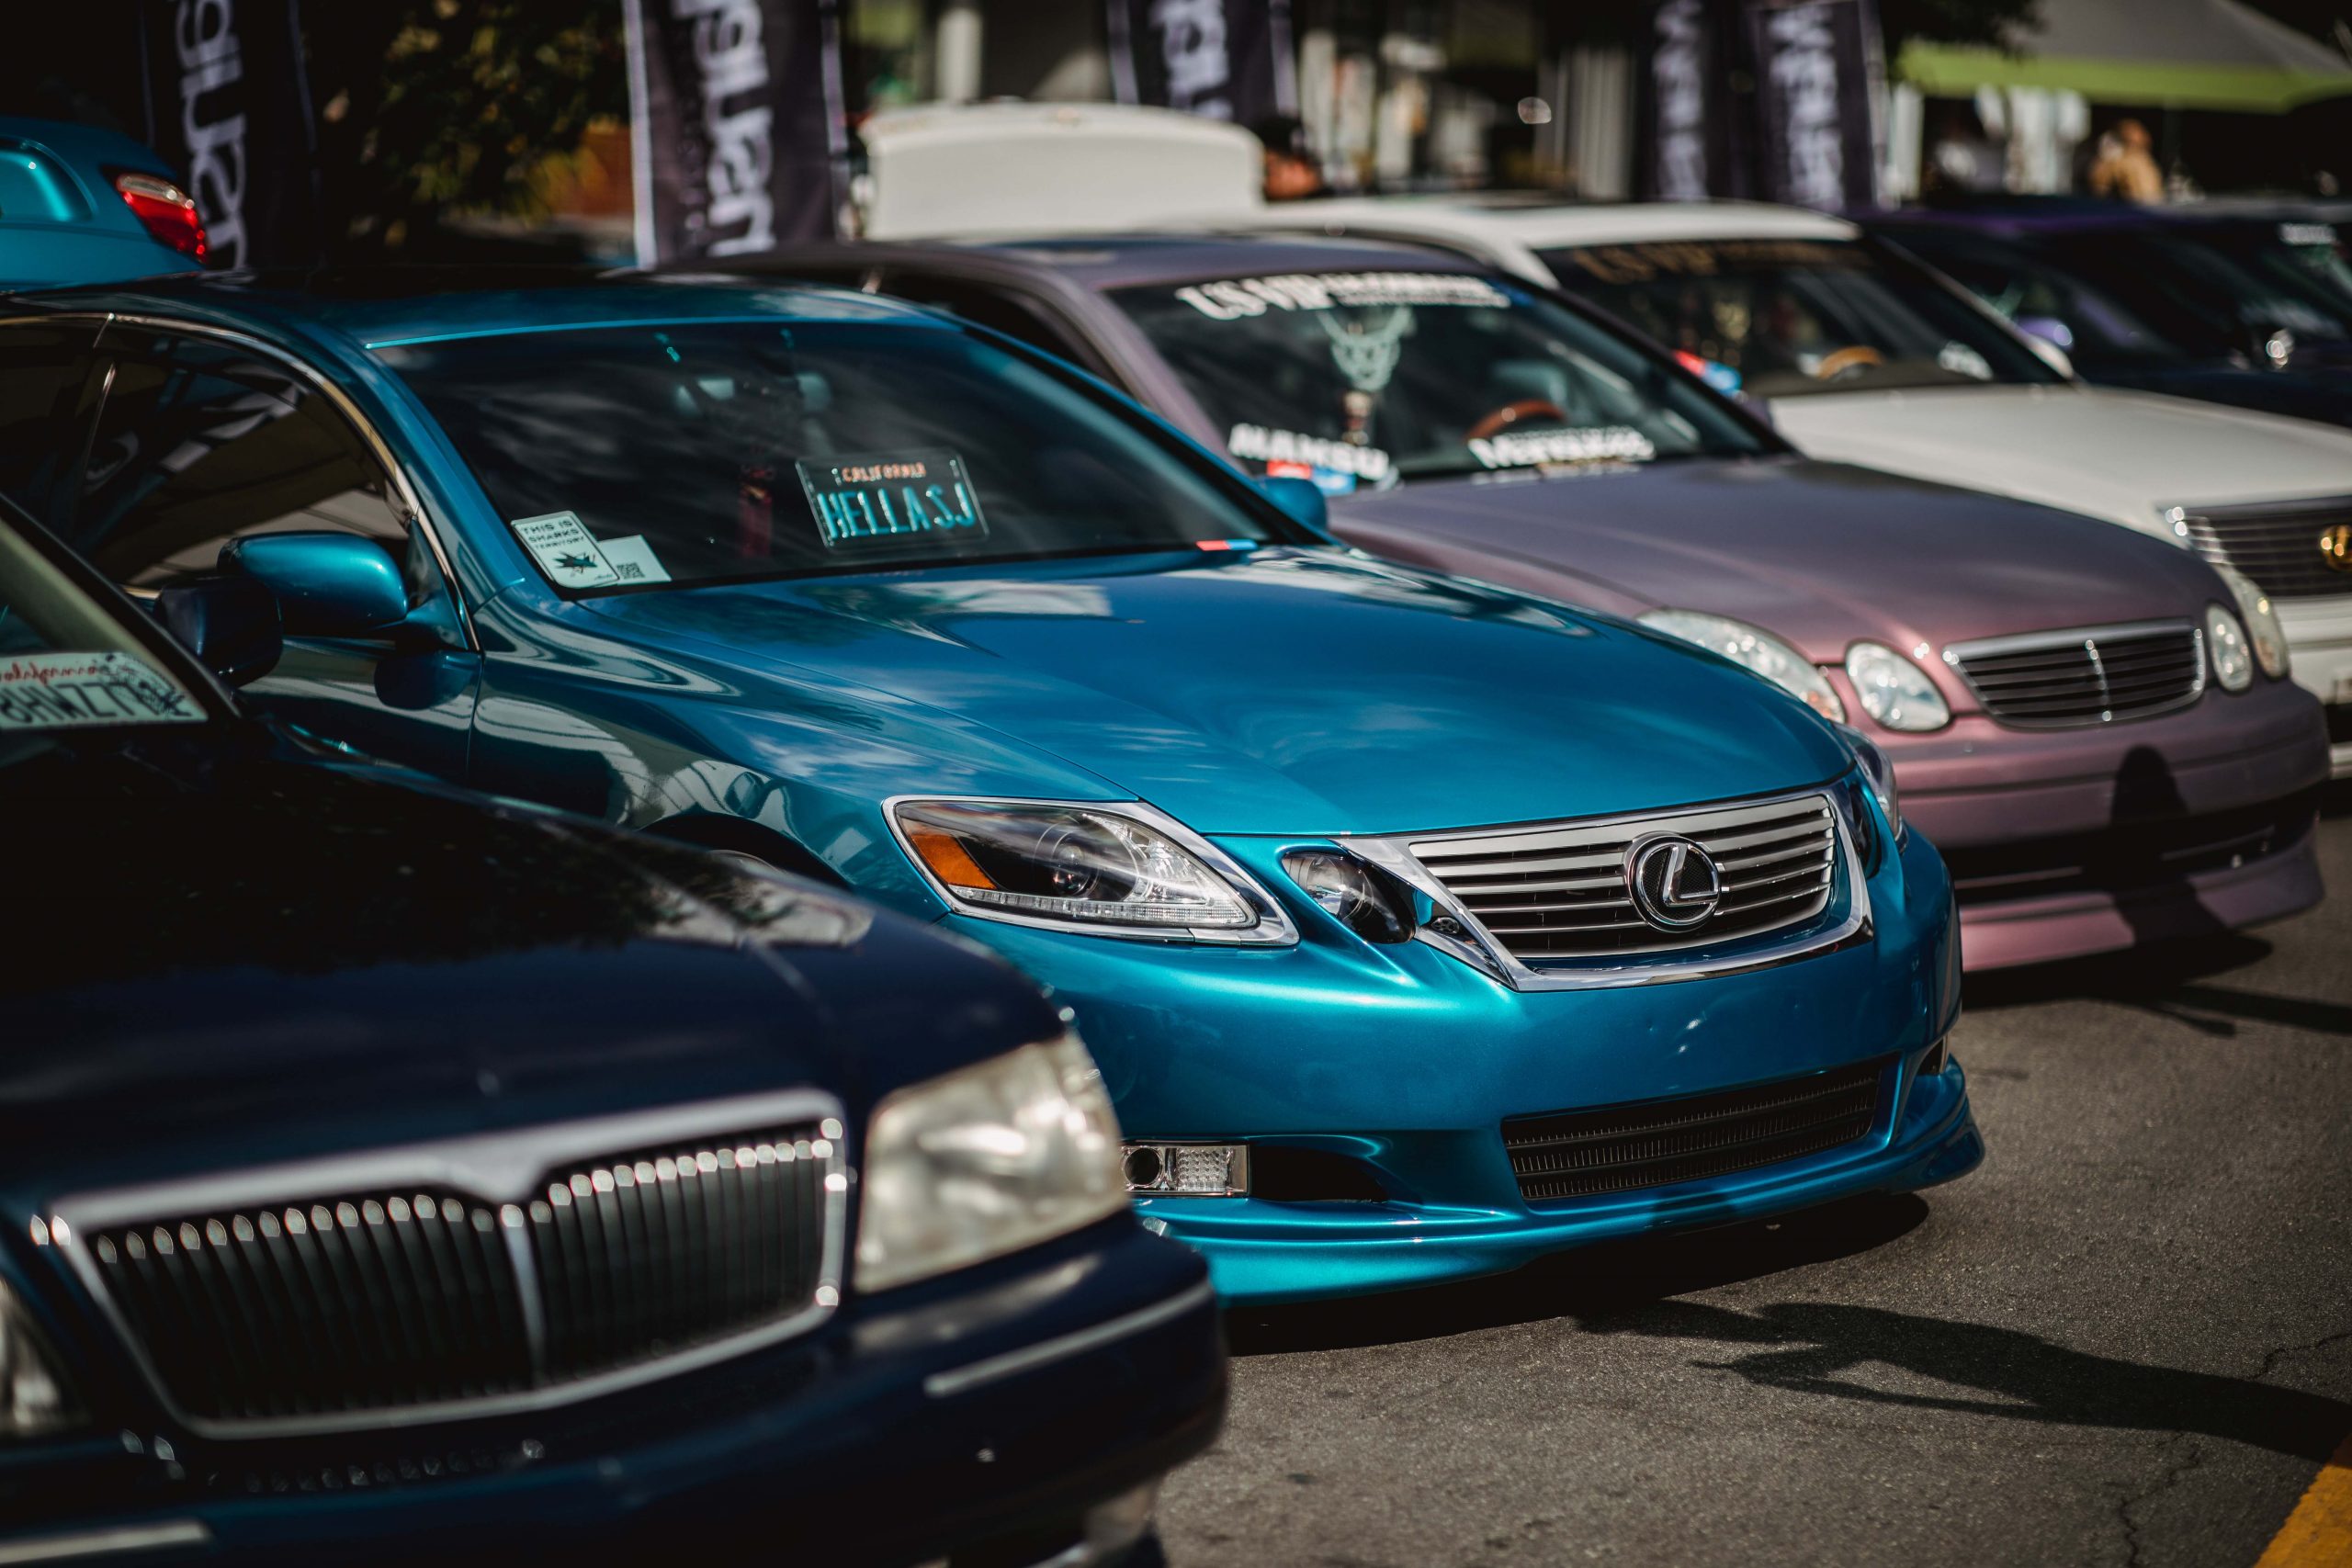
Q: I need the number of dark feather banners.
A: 5